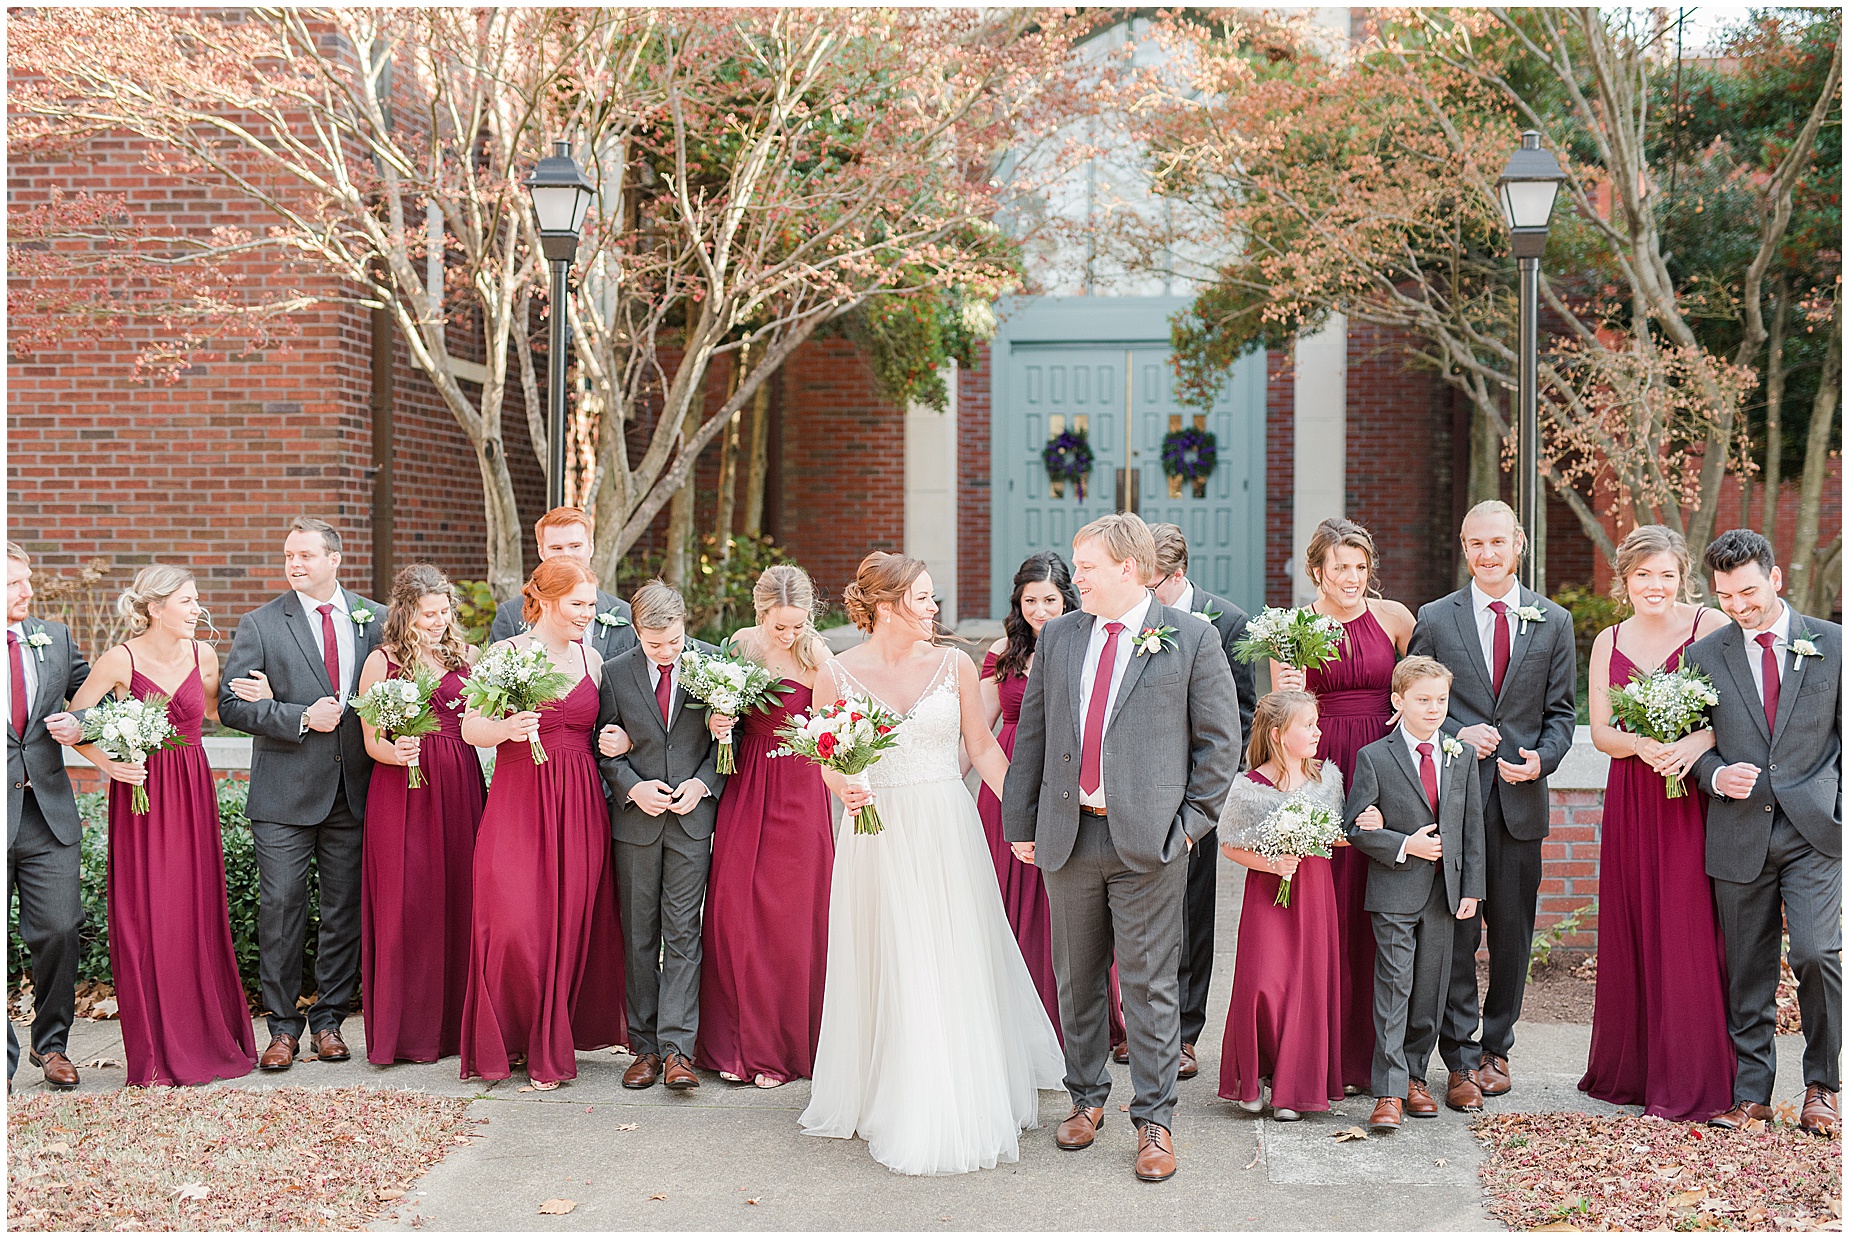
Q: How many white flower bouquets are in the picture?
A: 7